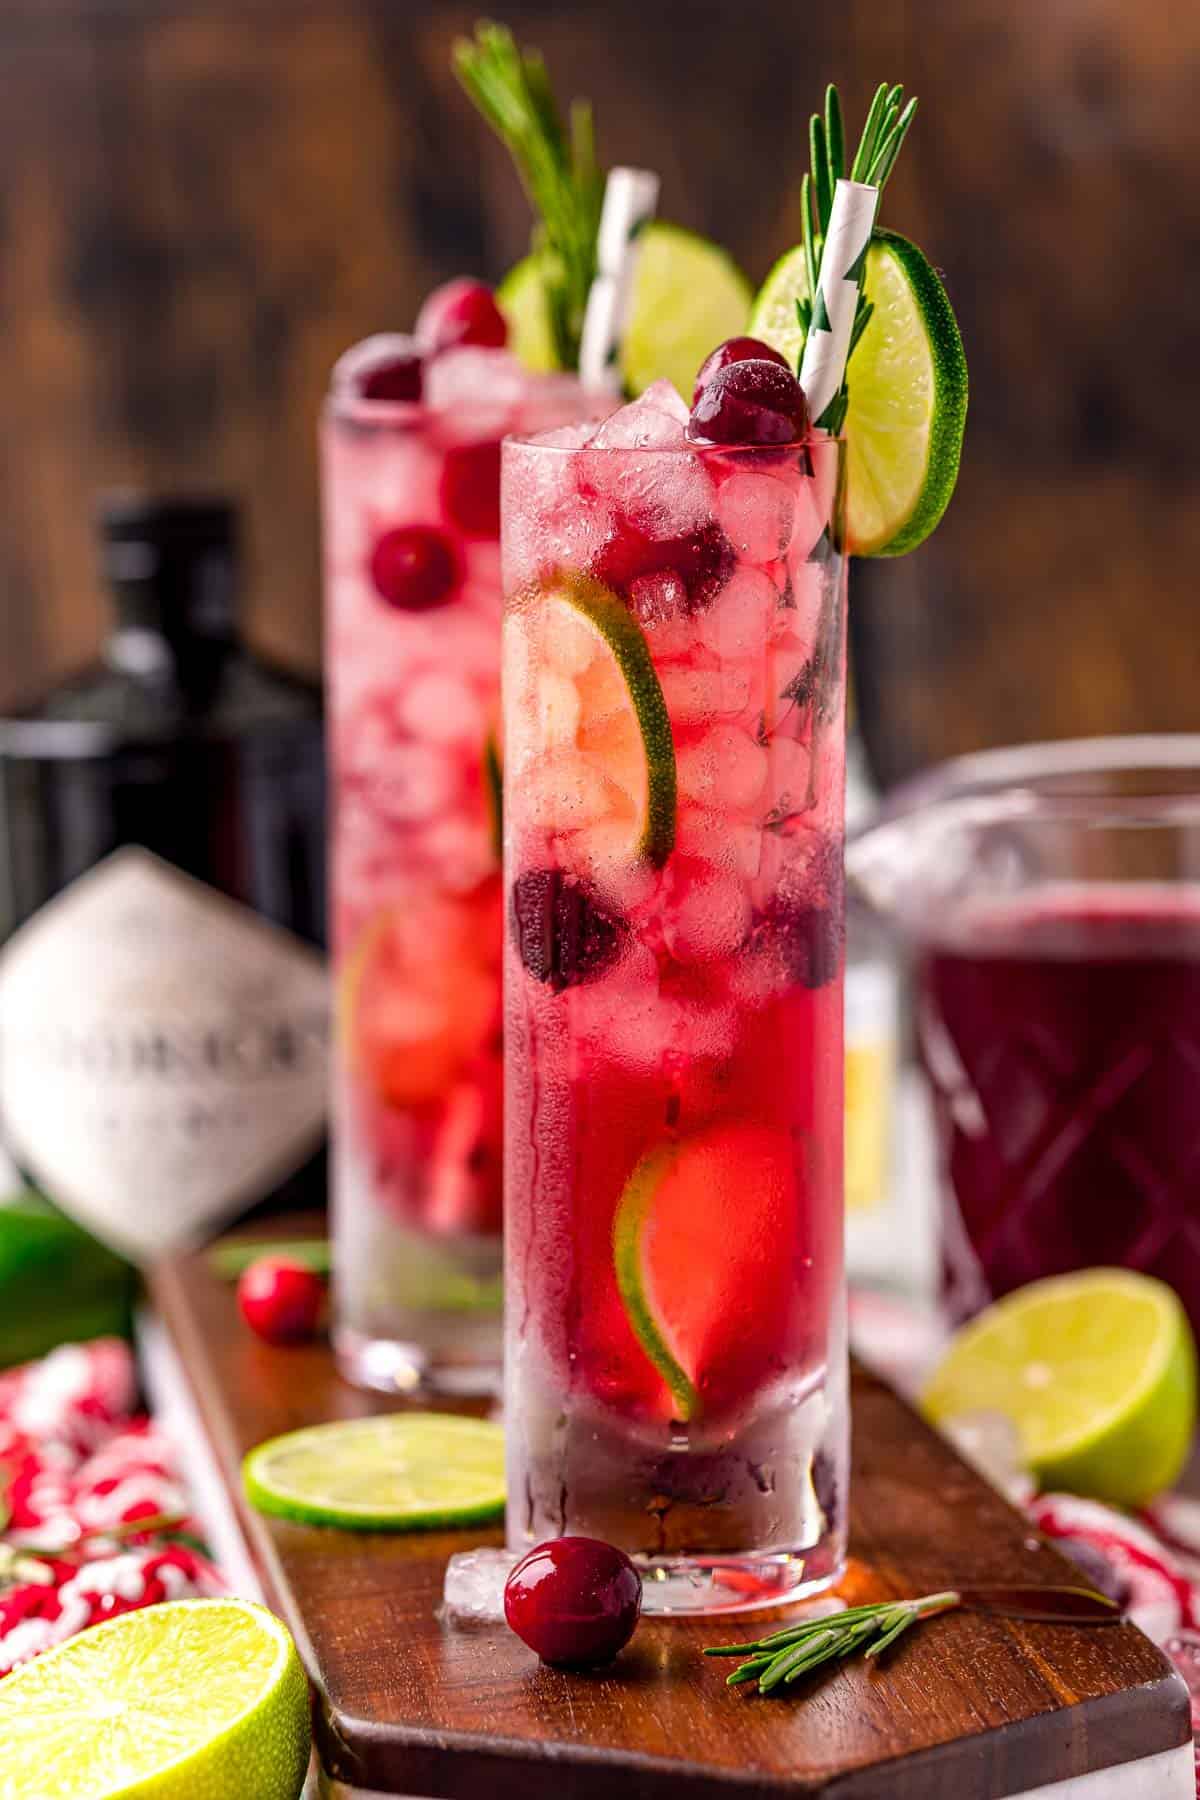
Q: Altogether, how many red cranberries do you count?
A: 12